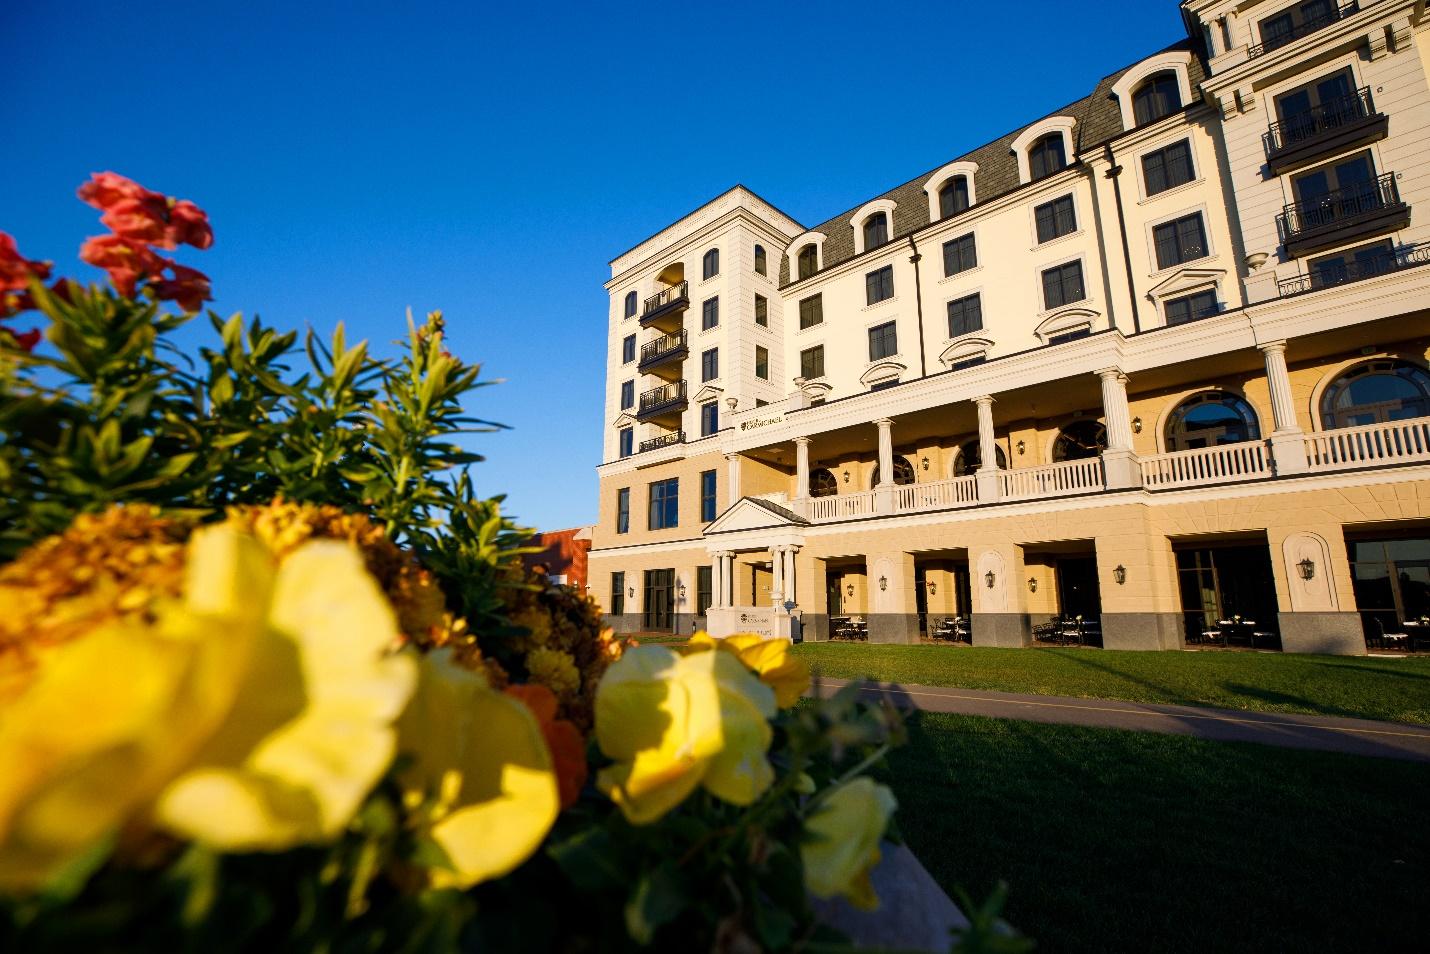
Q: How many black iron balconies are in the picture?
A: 8